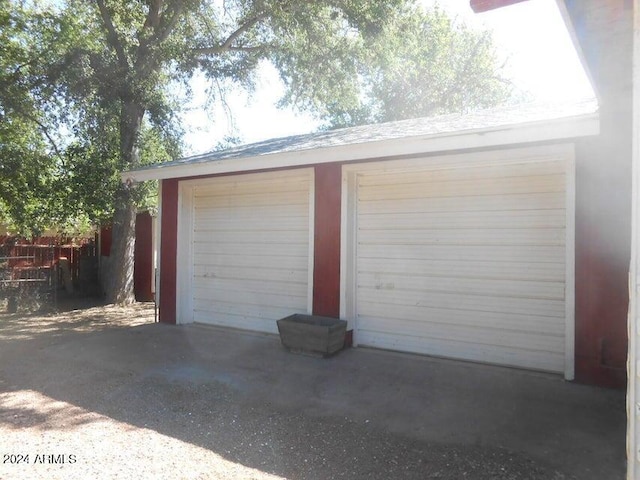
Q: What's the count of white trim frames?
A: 2